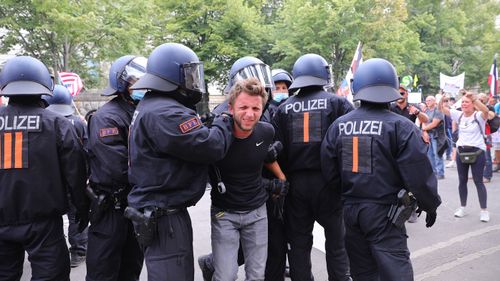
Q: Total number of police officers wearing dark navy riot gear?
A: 8